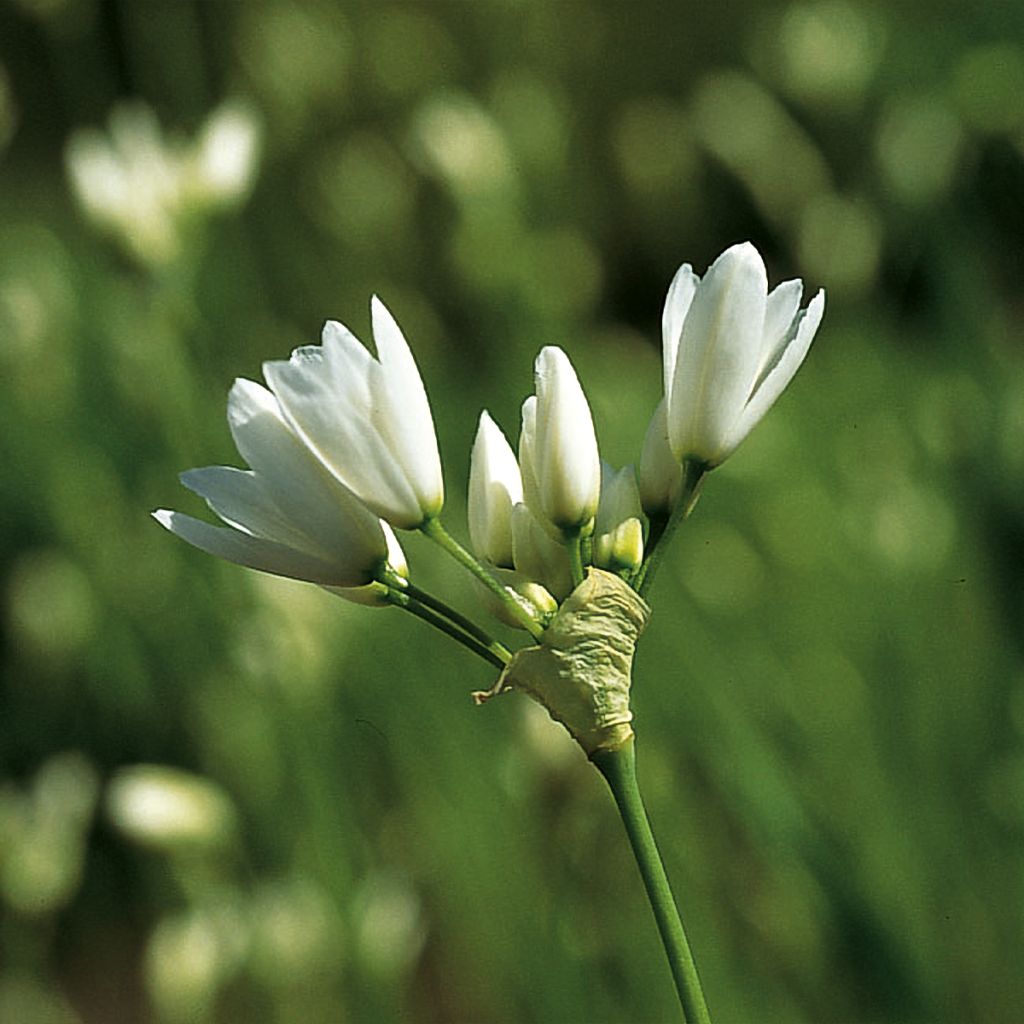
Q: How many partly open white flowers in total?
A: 3